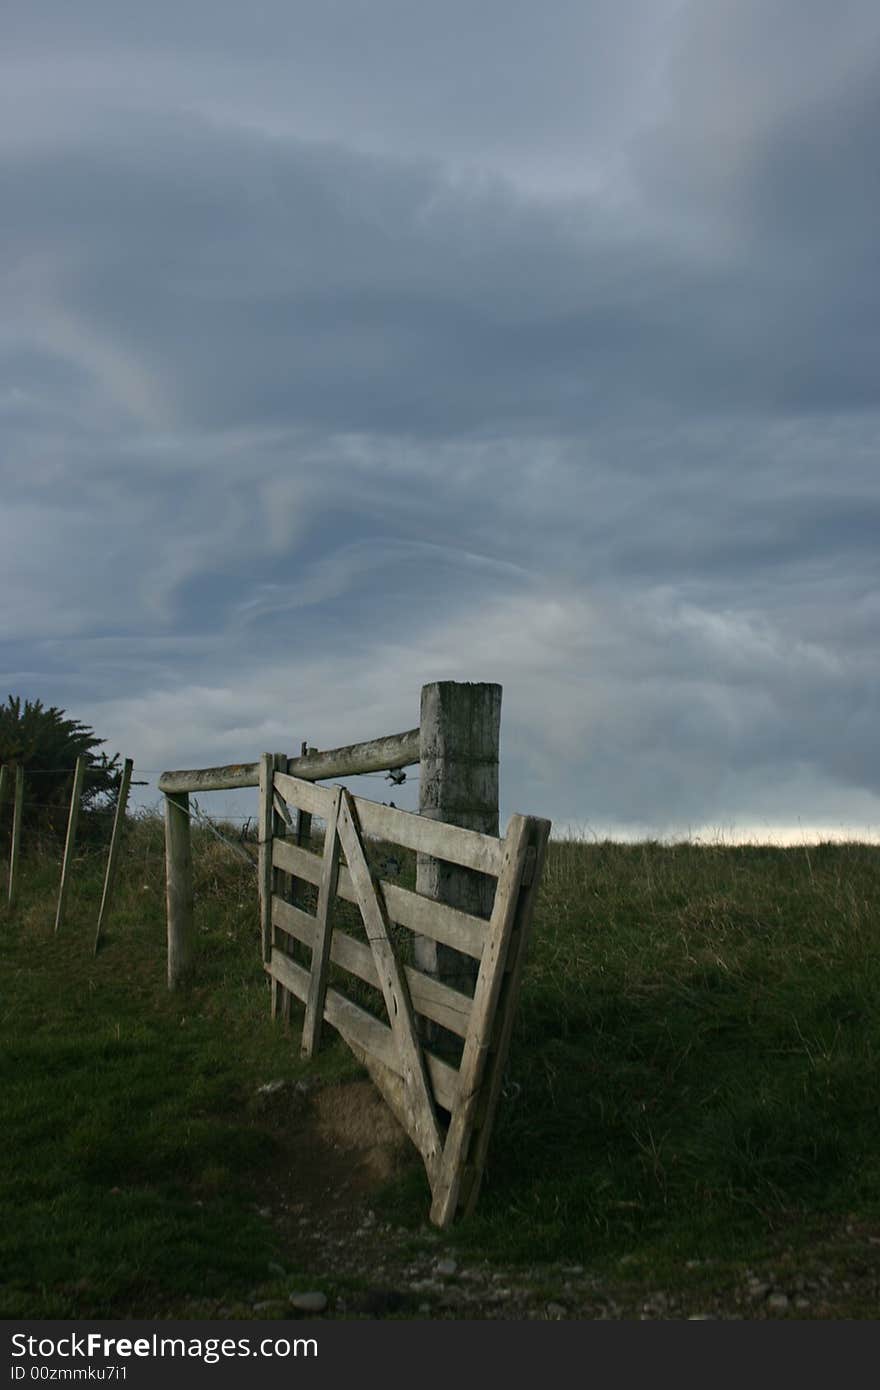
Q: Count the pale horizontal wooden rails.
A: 4